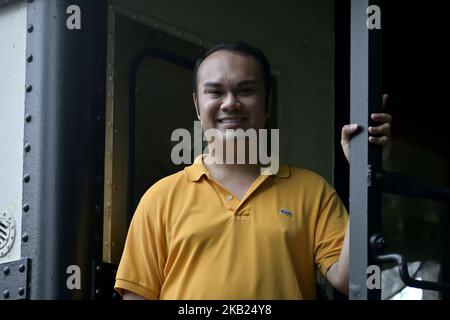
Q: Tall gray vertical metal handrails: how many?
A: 1